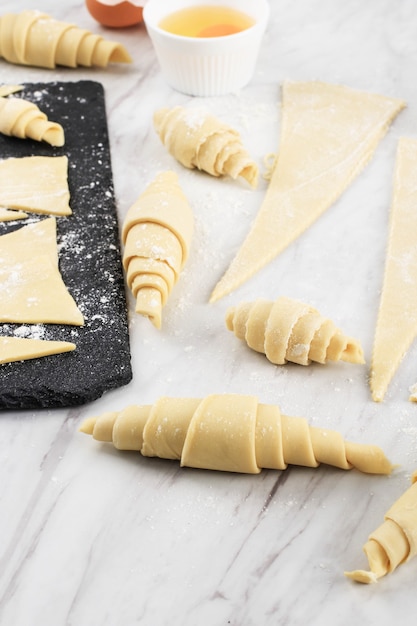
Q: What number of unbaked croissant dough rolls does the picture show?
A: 7